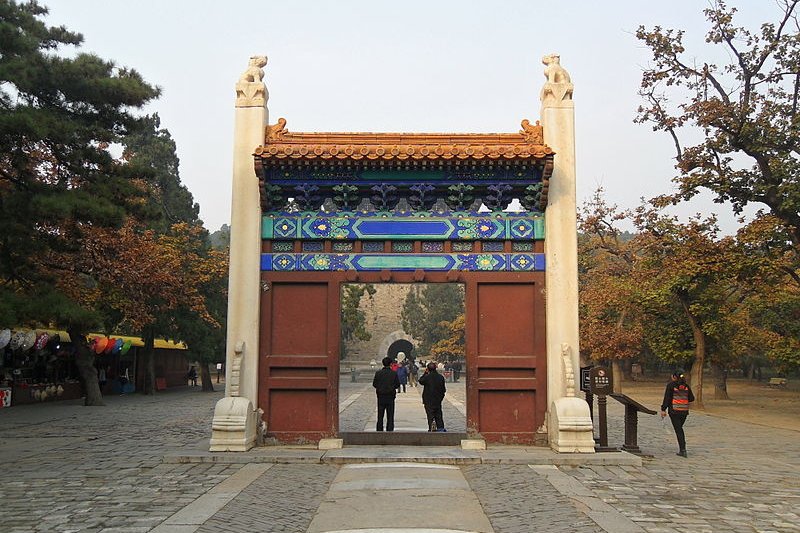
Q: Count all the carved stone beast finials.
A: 2